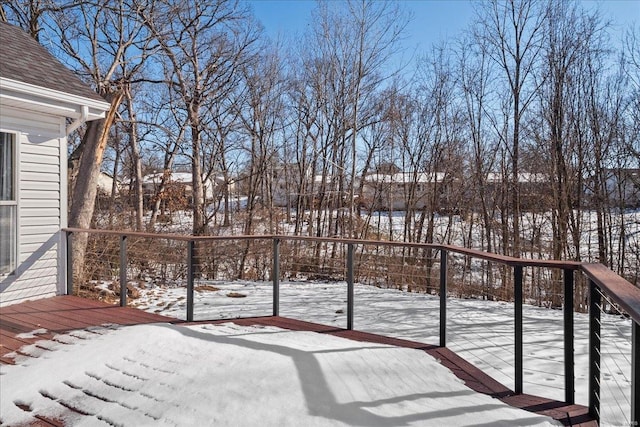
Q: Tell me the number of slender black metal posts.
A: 10